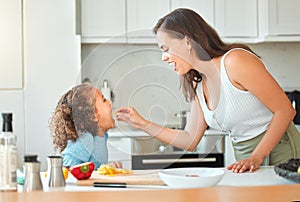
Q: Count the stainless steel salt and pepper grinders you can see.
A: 2